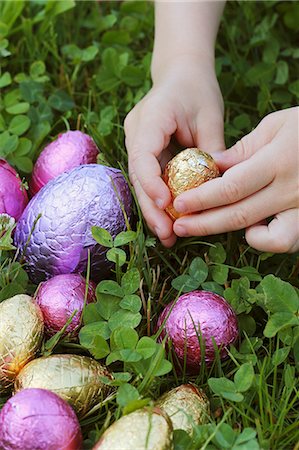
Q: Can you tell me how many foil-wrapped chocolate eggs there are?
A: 11